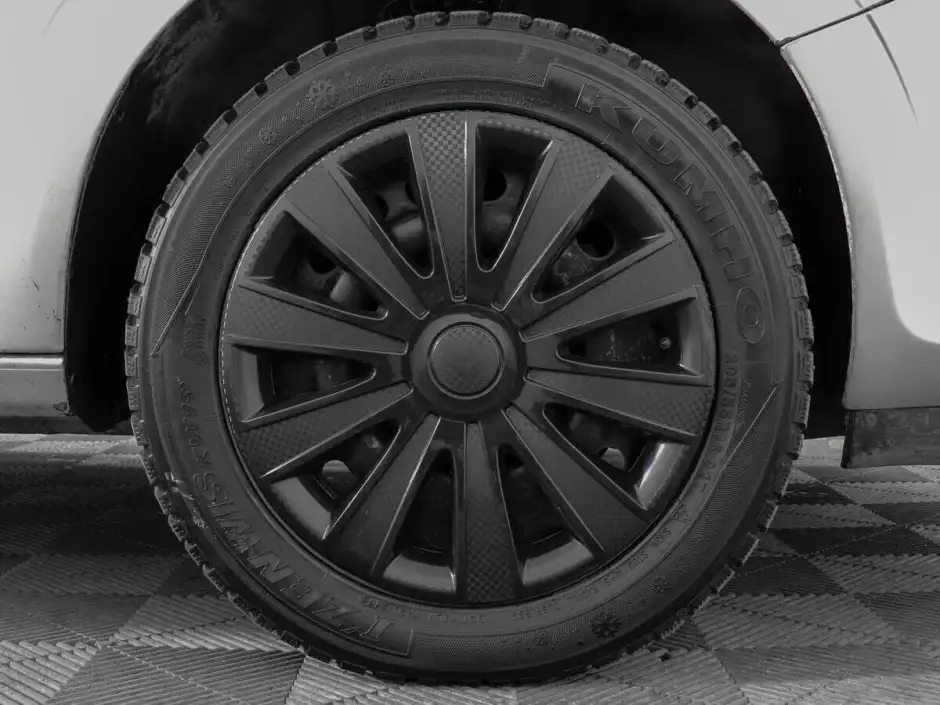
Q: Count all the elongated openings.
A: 10